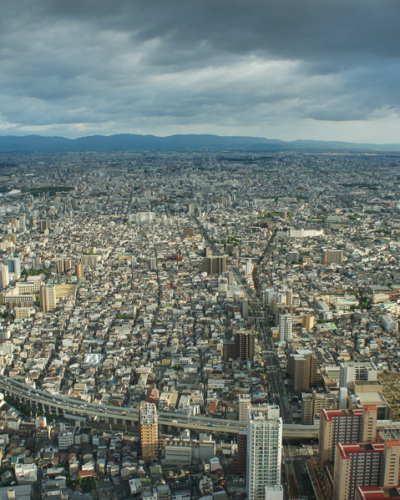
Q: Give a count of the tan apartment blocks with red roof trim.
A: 3